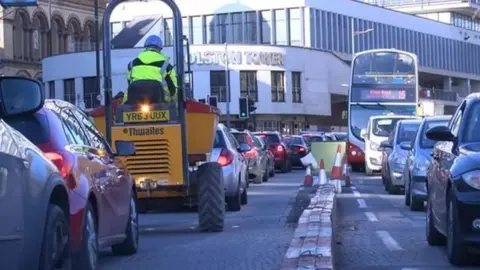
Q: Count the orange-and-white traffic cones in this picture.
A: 4